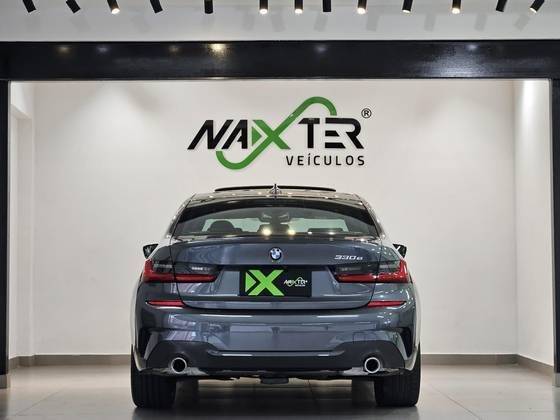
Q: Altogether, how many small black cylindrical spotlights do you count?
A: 13